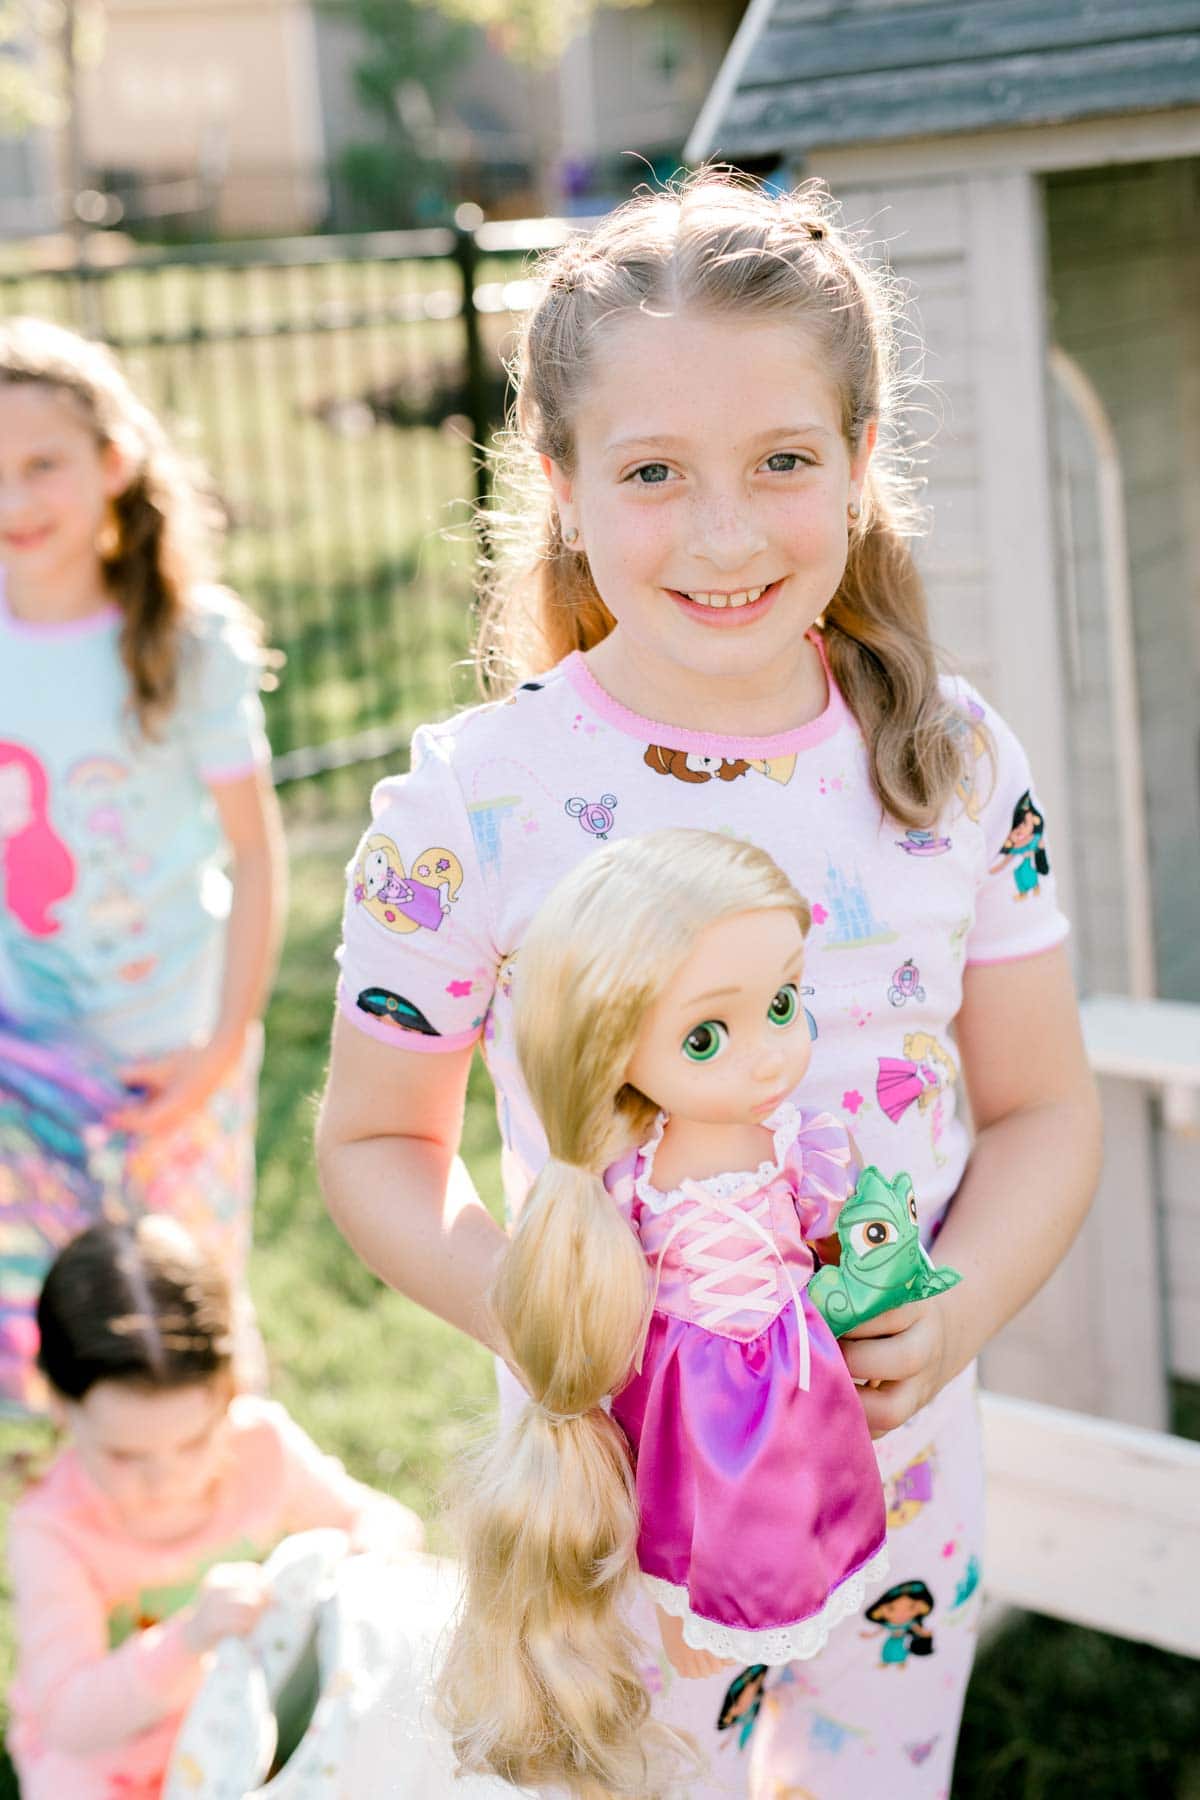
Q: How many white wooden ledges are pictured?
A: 2